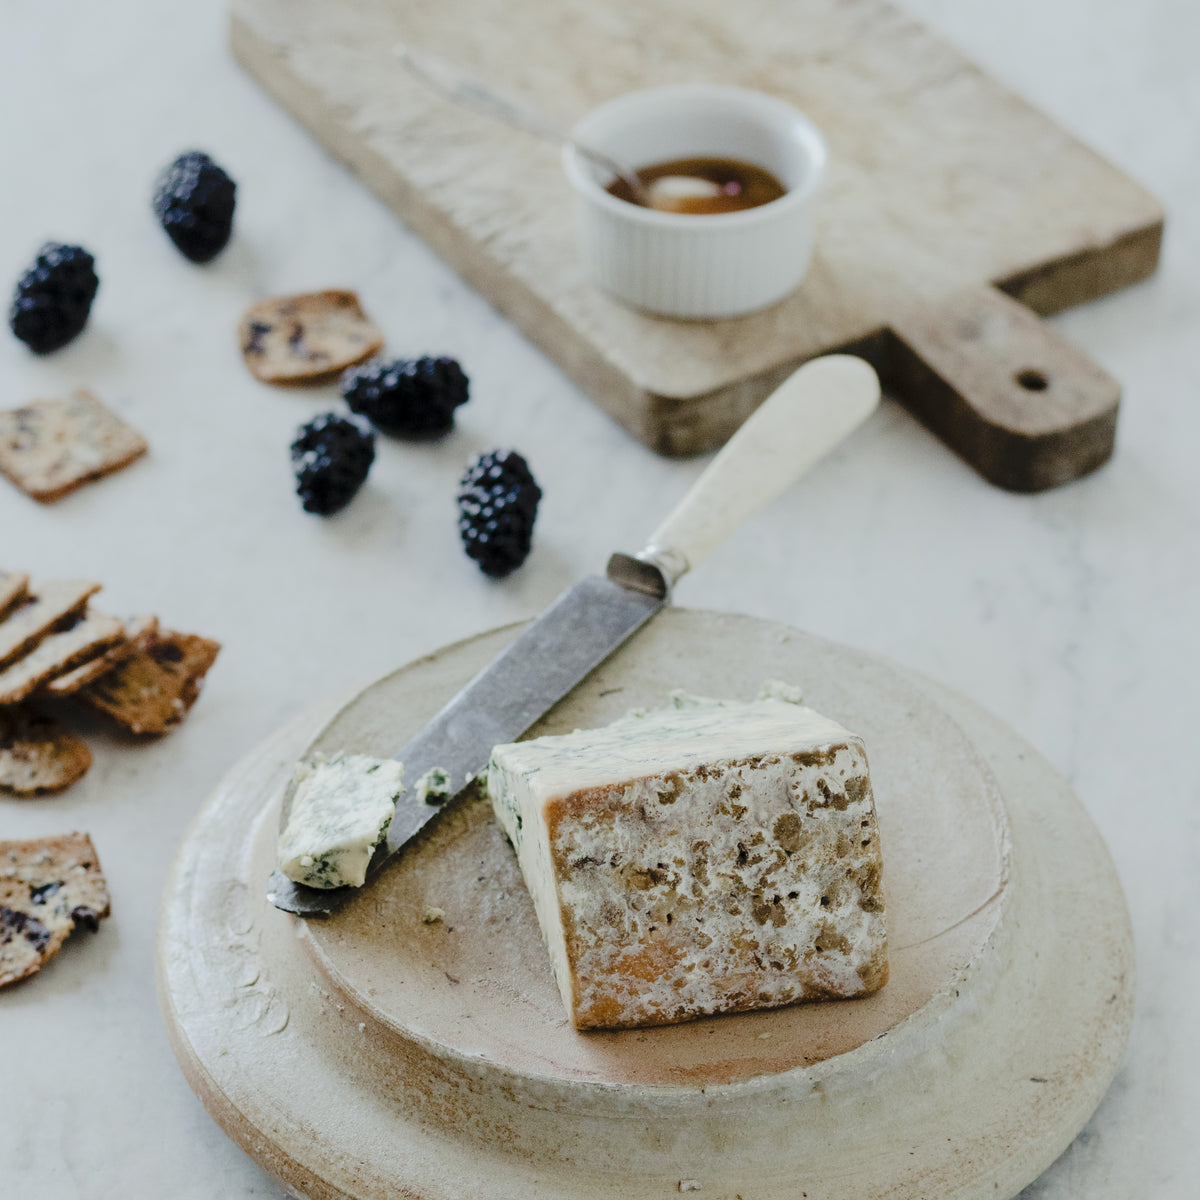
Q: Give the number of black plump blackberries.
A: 5